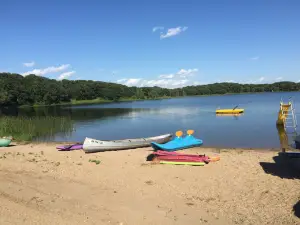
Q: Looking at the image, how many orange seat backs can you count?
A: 2